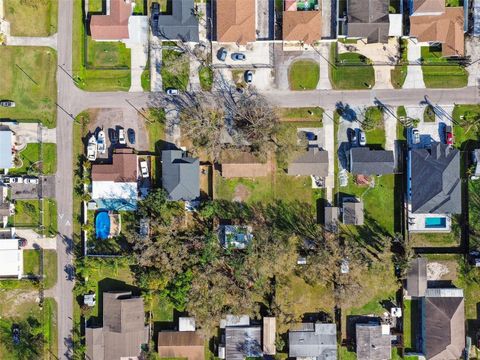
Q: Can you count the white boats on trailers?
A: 2